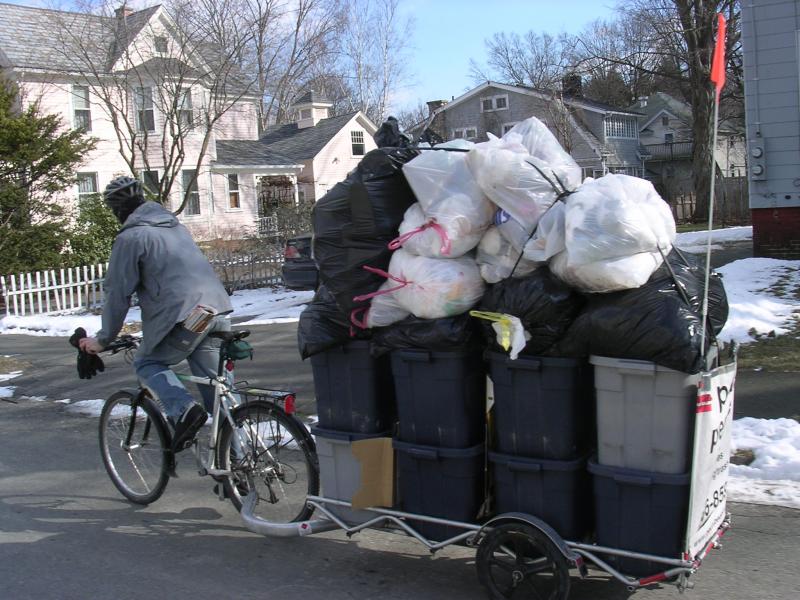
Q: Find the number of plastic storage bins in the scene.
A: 8